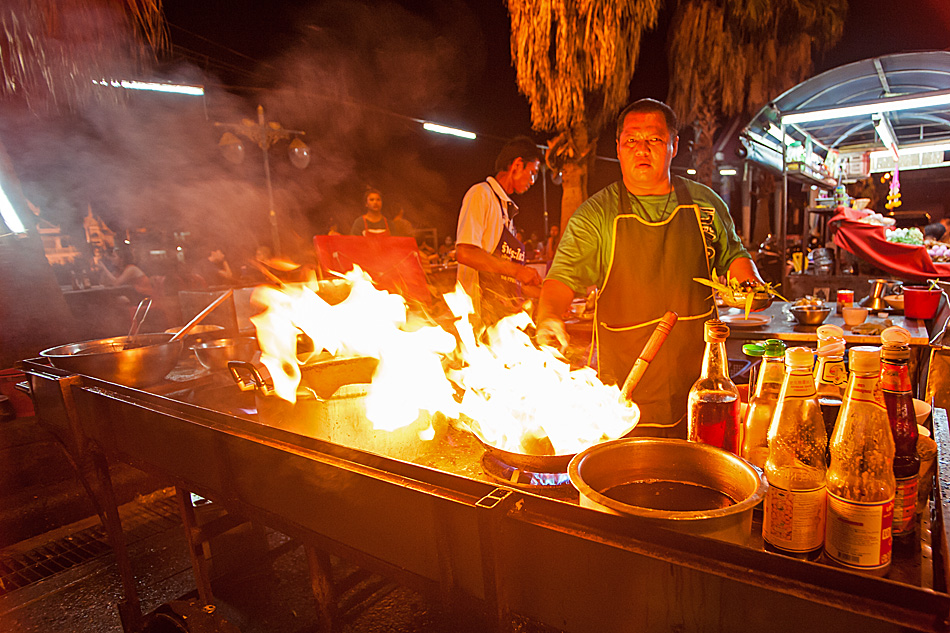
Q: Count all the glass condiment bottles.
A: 6